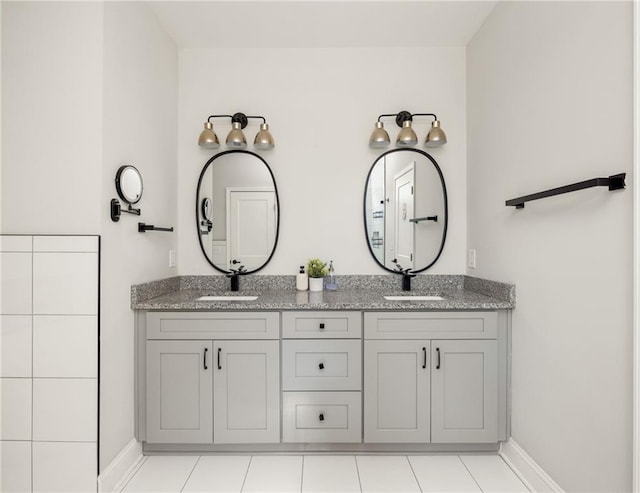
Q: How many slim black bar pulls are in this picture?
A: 4